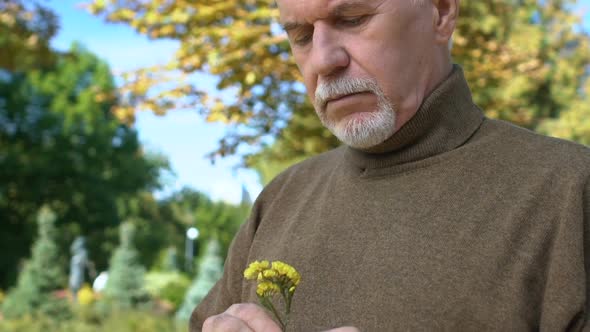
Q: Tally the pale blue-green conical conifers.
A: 3